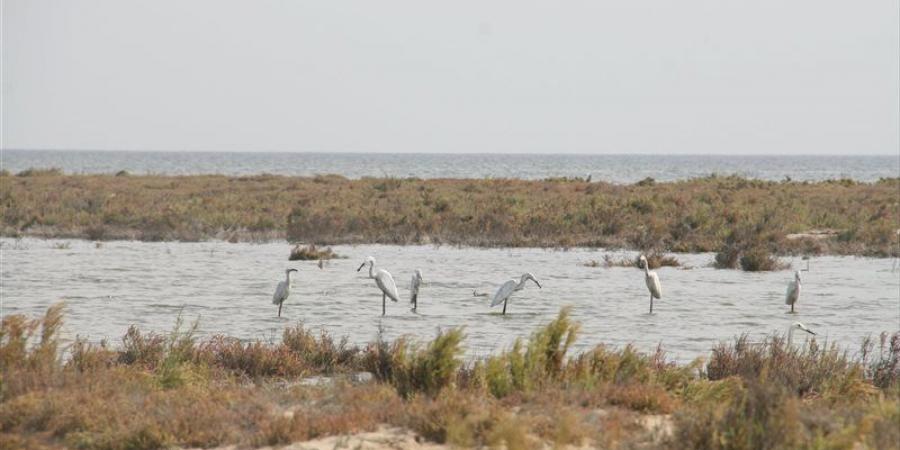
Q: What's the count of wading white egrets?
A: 7